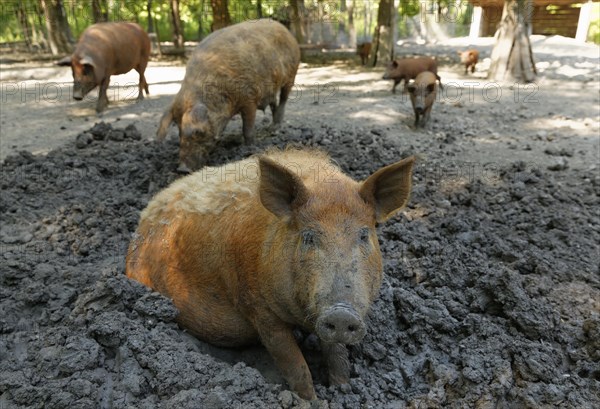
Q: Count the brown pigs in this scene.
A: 7